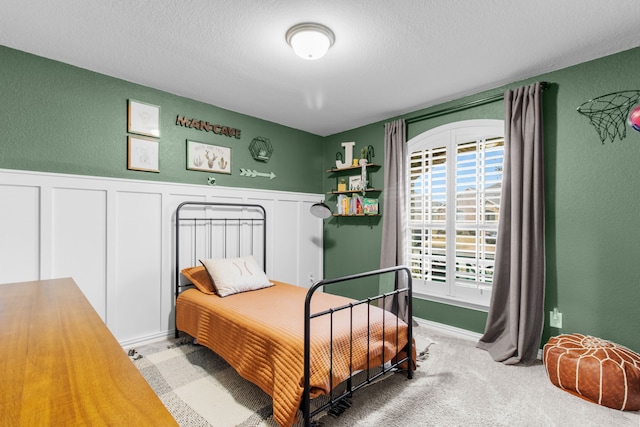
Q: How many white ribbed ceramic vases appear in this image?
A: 0